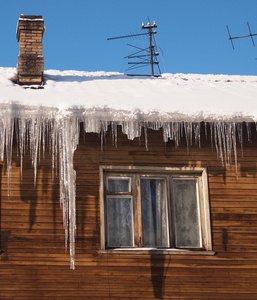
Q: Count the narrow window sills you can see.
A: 1